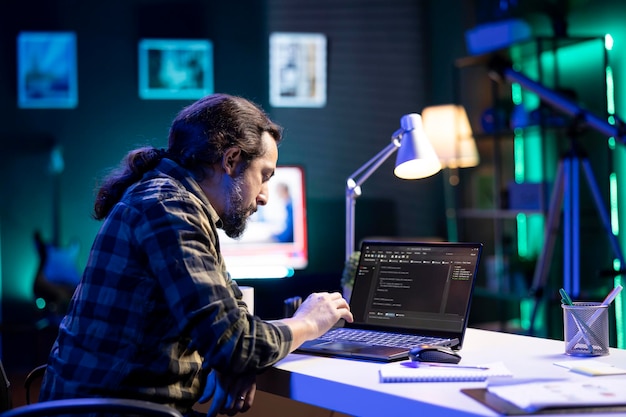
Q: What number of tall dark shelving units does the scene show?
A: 1